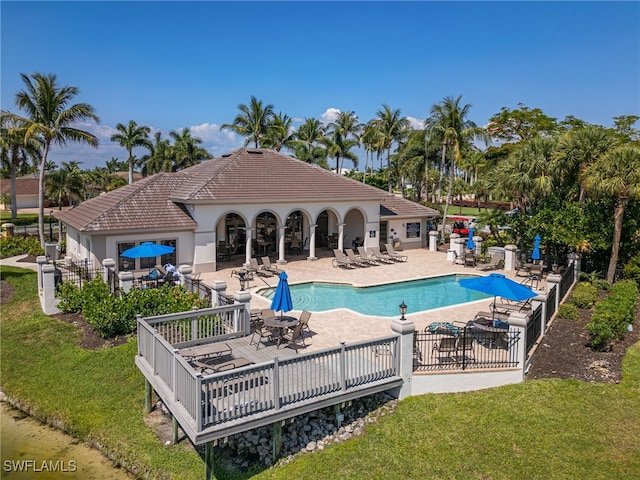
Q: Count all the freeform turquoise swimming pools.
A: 1